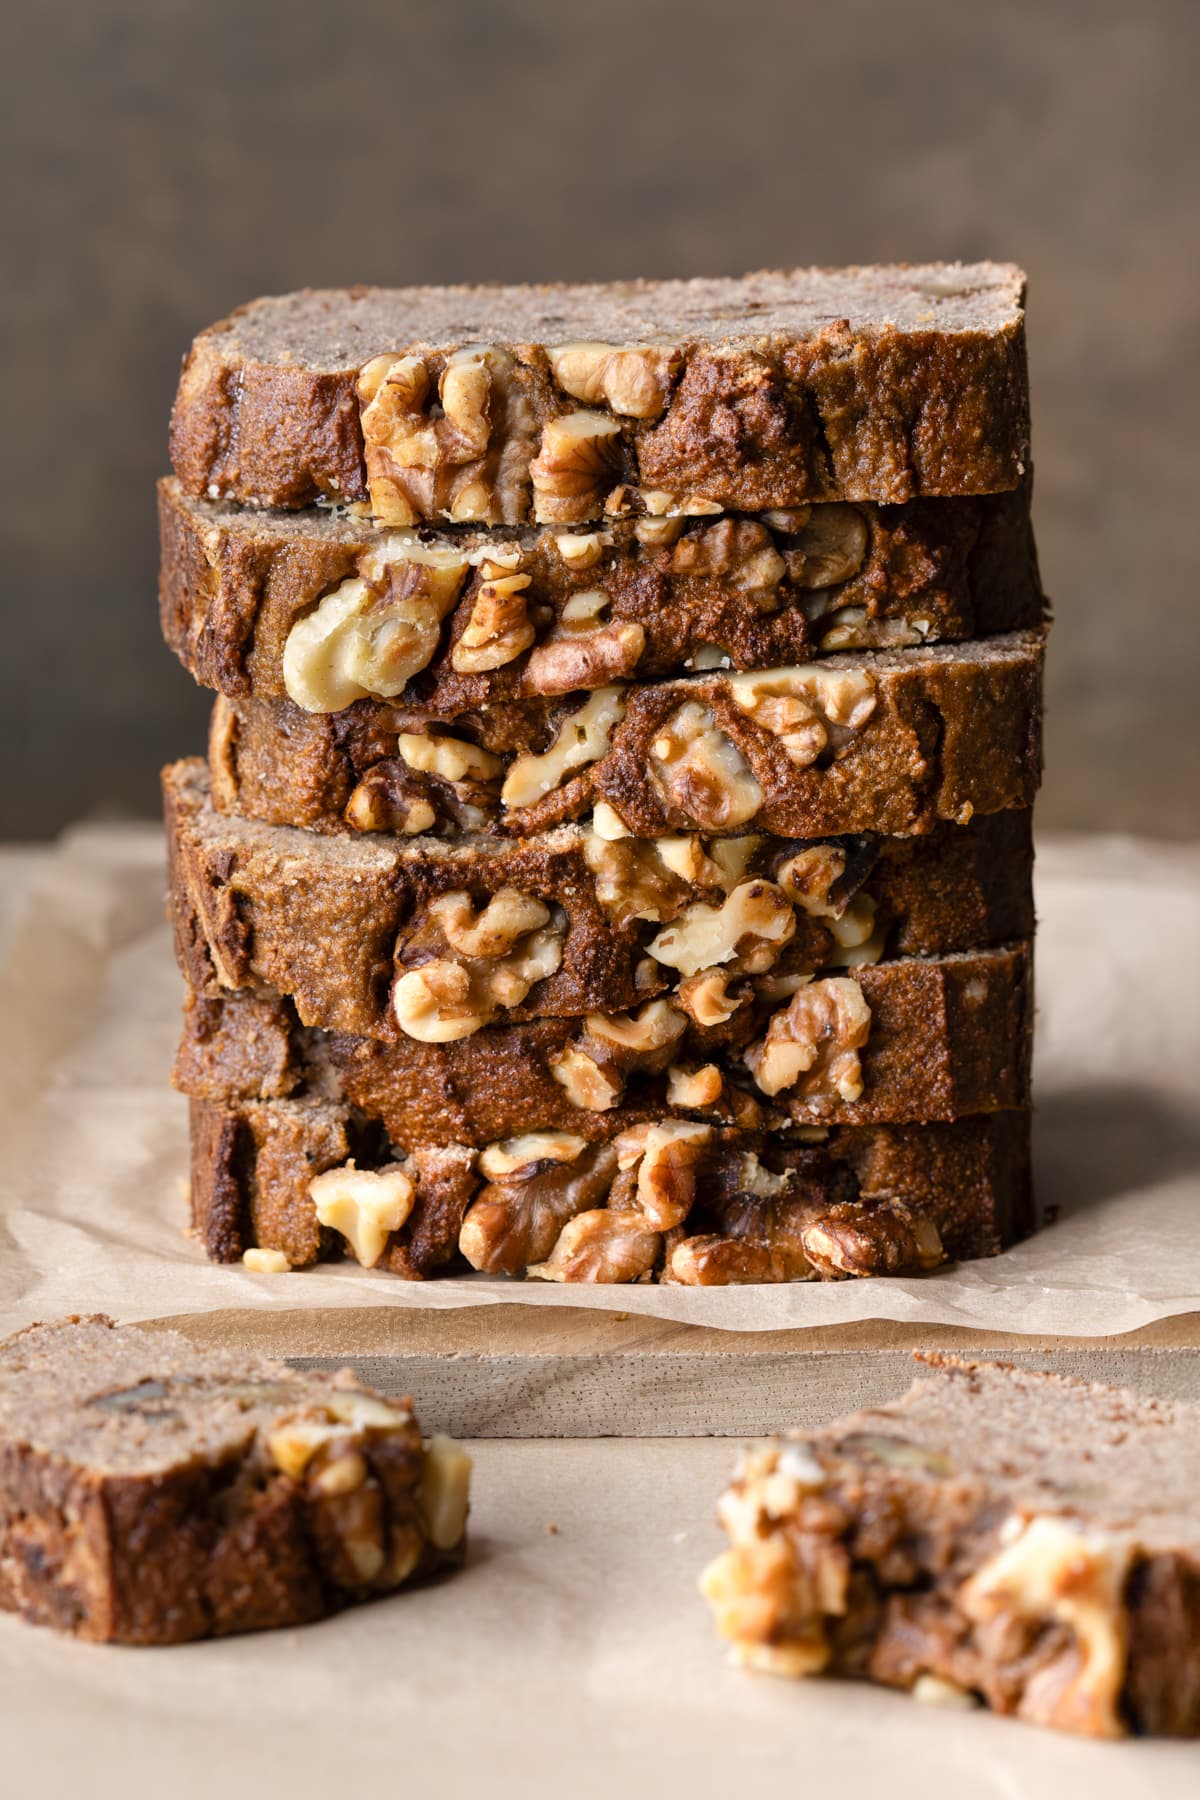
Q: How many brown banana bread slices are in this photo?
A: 8